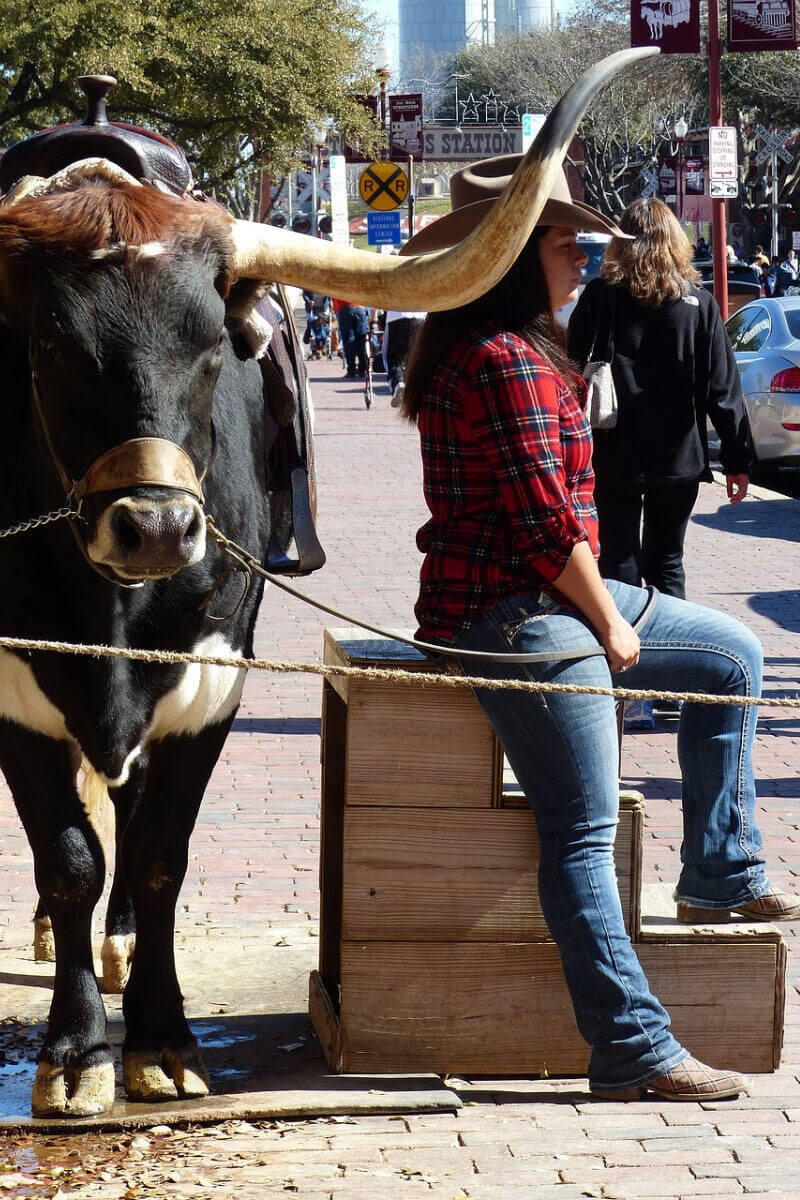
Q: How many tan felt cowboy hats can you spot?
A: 1